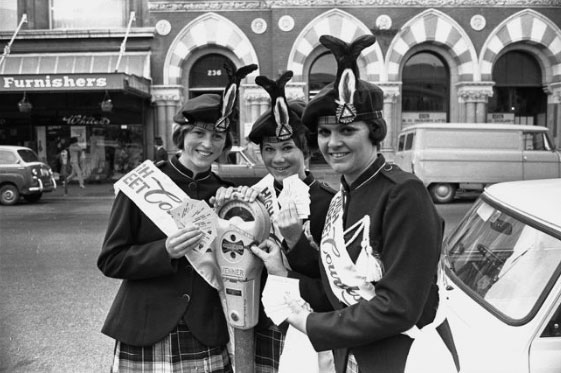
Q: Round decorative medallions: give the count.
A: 5